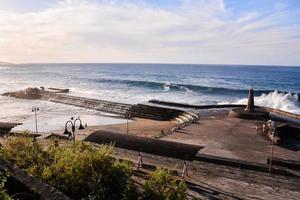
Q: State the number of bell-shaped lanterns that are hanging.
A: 2